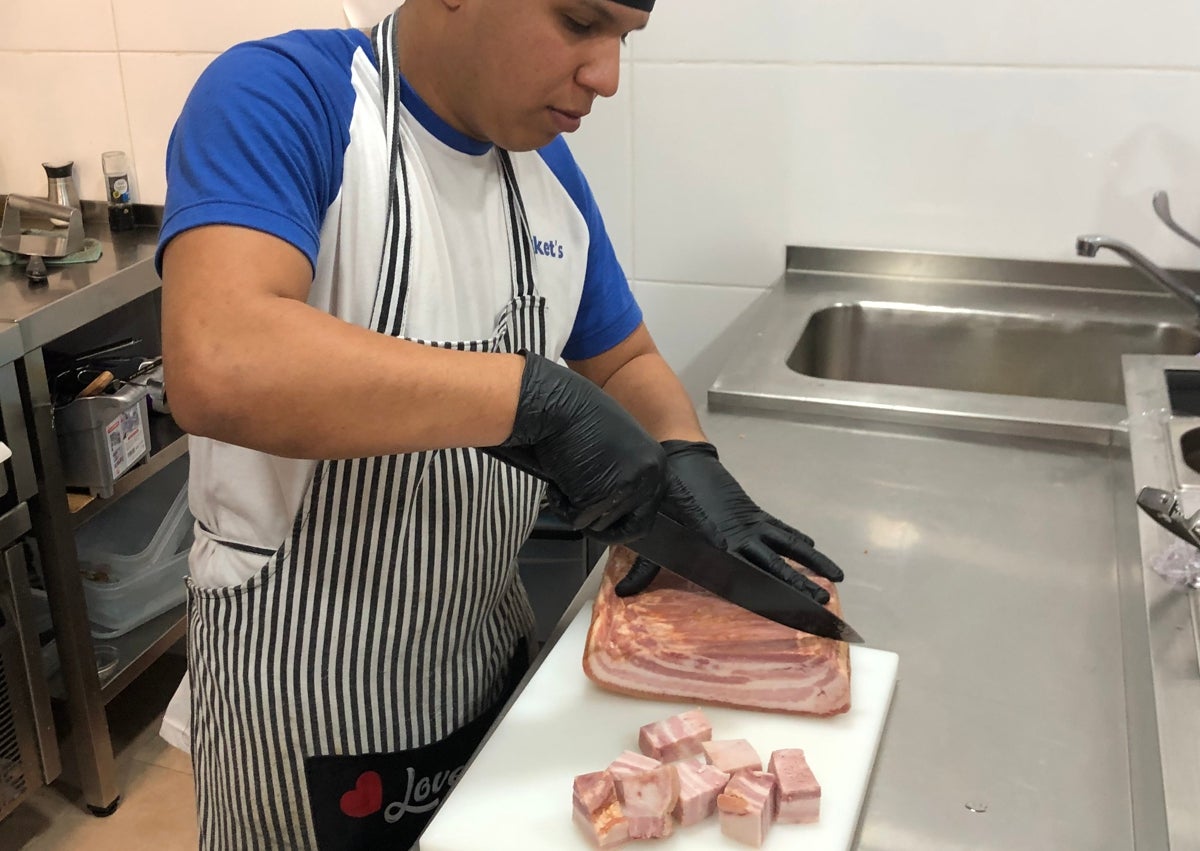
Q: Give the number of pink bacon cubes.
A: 8